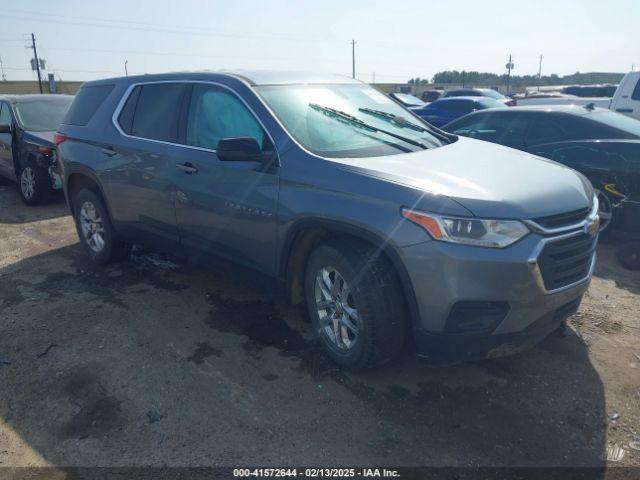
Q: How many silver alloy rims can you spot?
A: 3